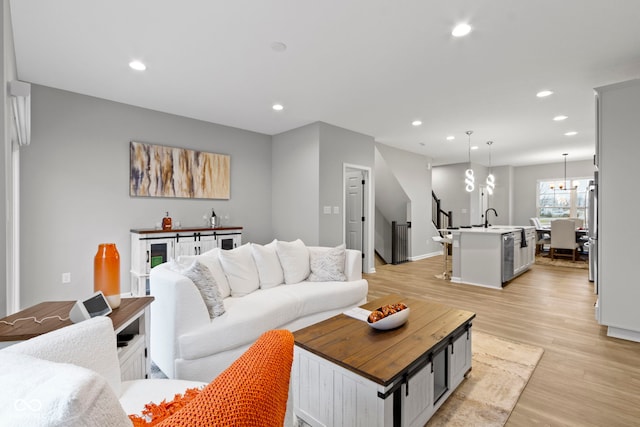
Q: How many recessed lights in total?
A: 9